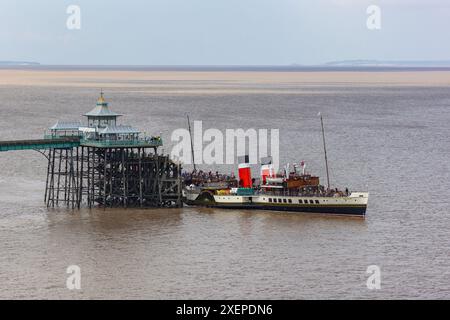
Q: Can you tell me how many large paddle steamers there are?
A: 1